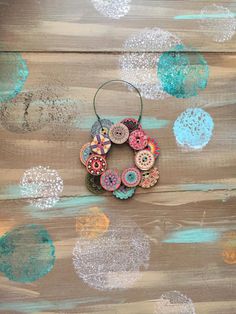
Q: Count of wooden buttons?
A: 14